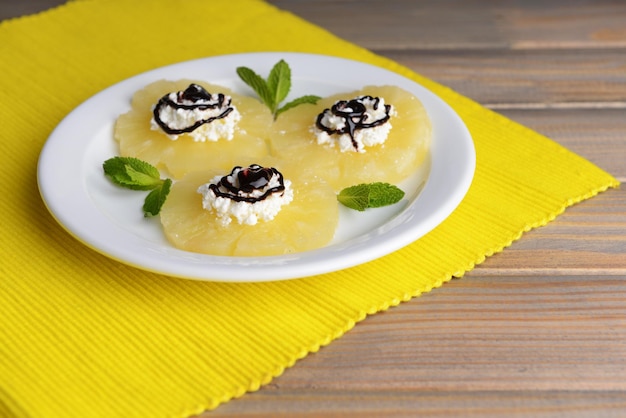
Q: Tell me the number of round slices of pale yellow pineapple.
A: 3